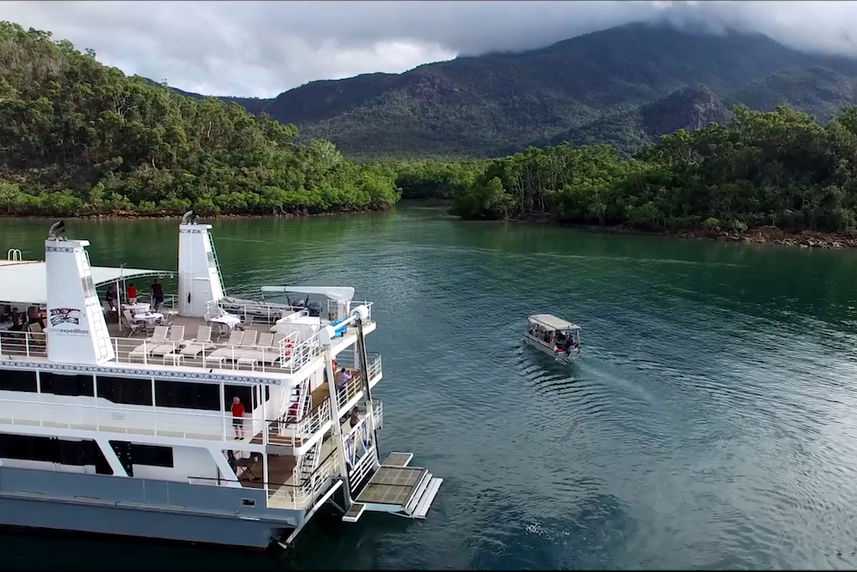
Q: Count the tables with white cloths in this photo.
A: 3